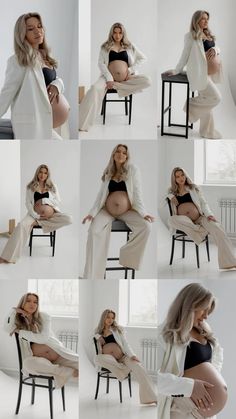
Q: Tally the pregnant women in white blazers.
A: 9